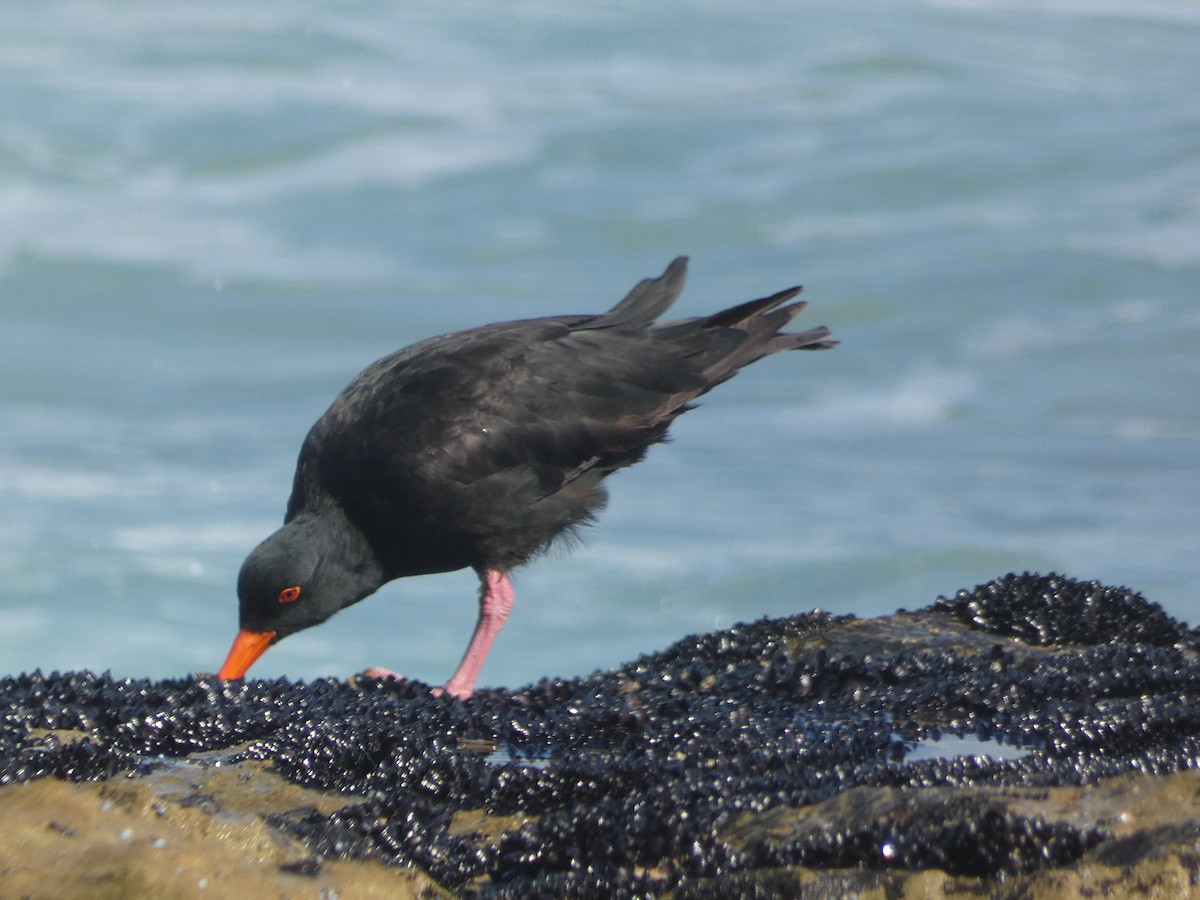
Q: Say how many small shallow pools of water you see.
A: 2